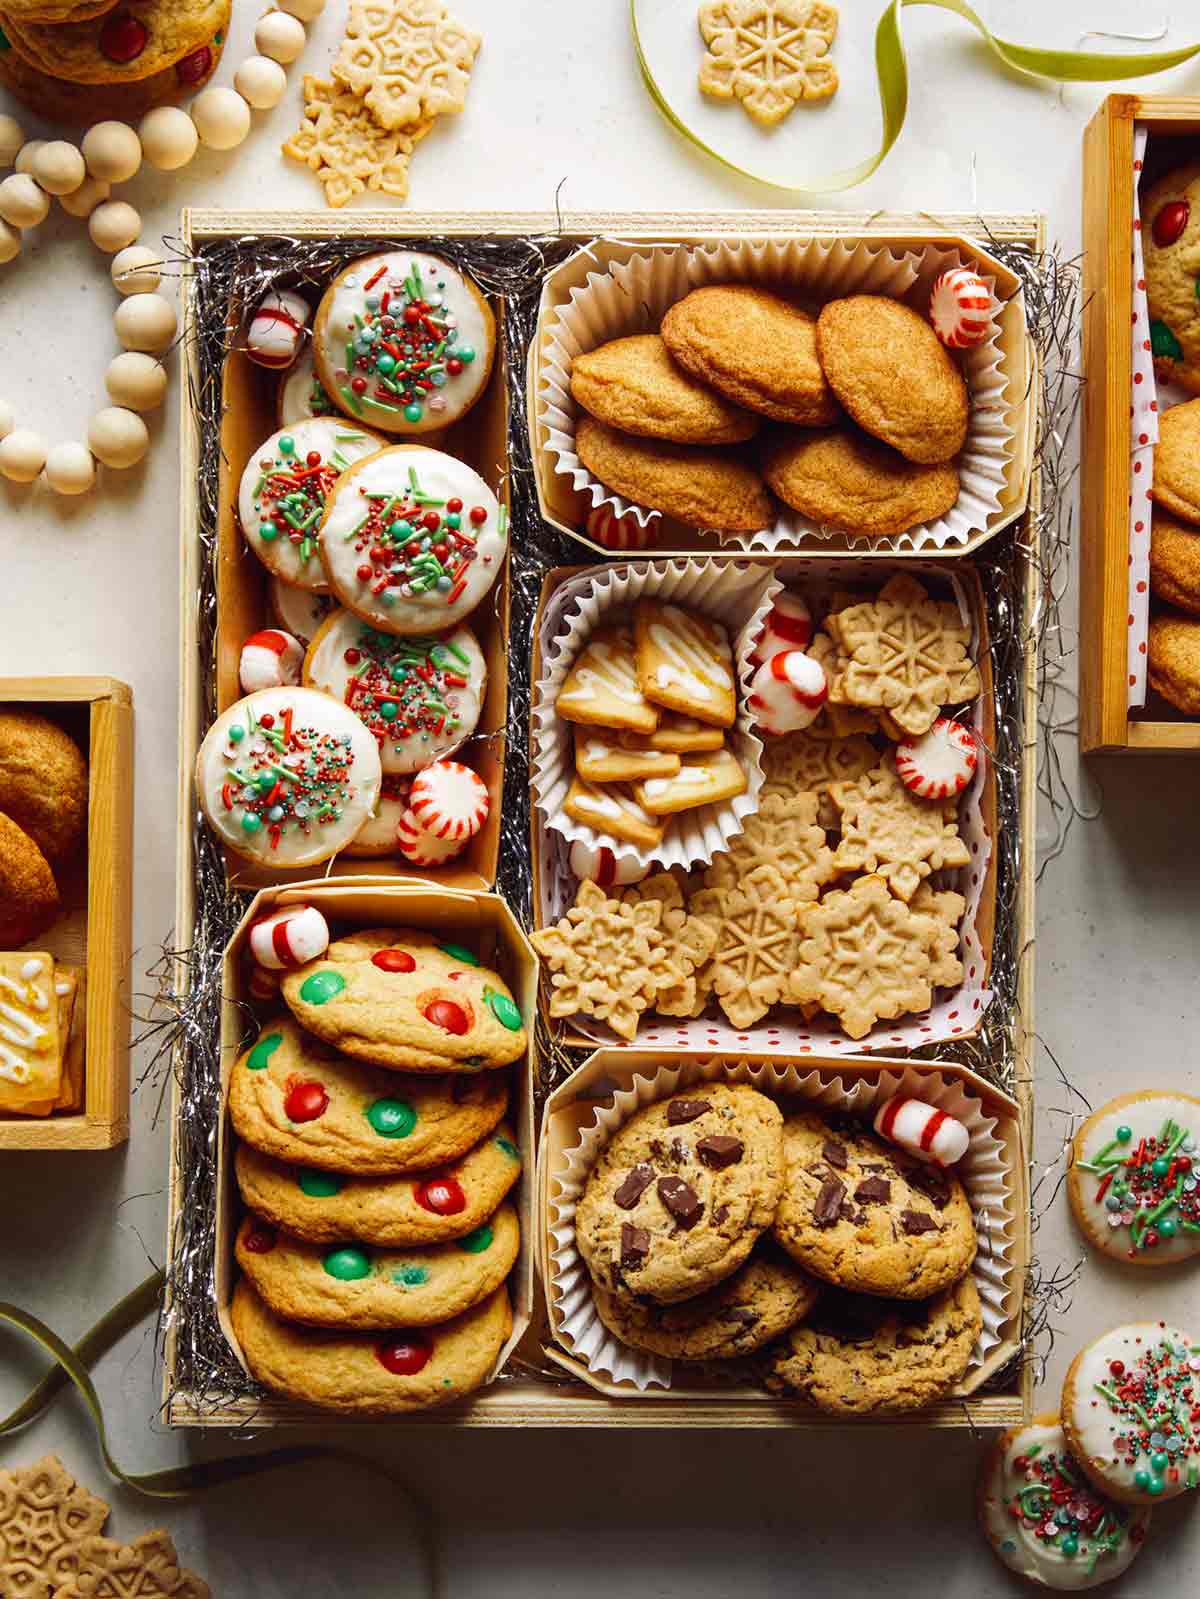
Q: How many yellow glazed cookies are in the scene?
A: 8